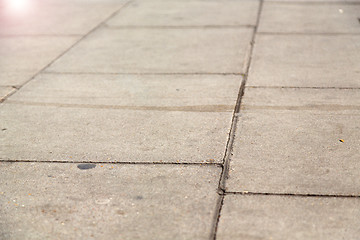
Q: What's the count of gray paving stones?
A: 11